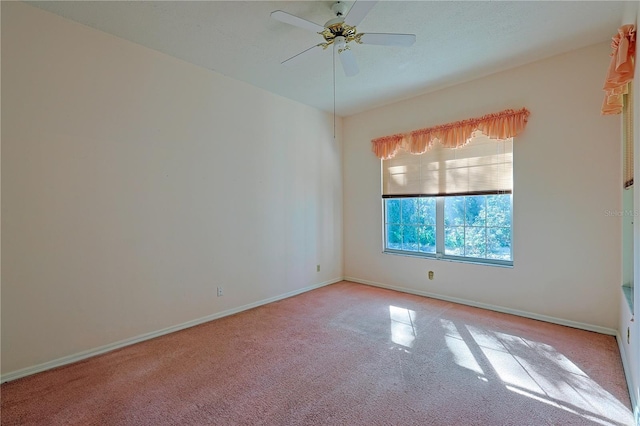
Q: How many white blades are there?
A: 5